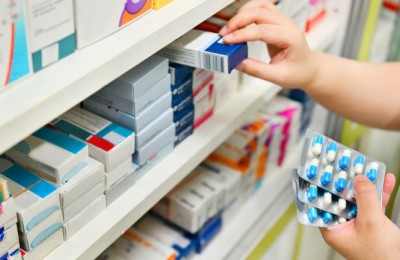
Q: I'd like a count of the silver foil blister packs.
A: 3